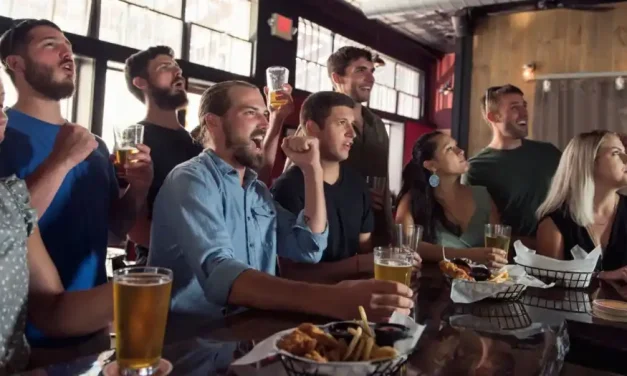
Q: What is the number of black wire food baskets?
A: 3